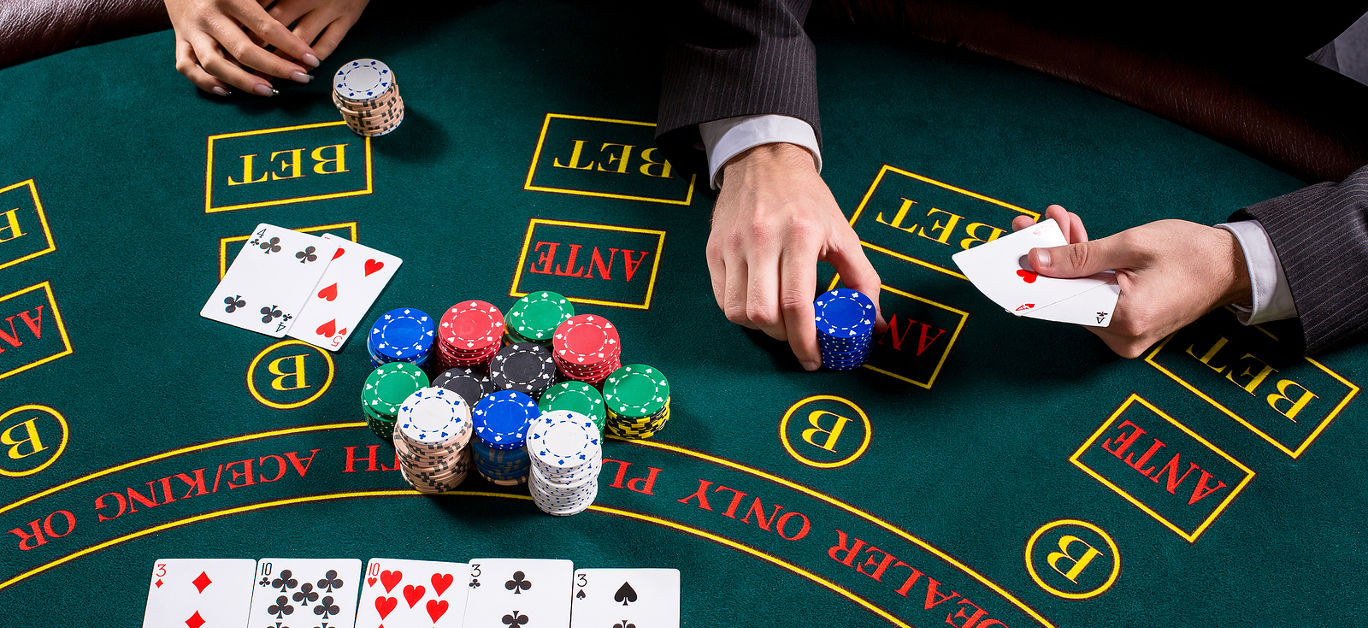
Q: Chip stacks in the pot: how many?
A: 12